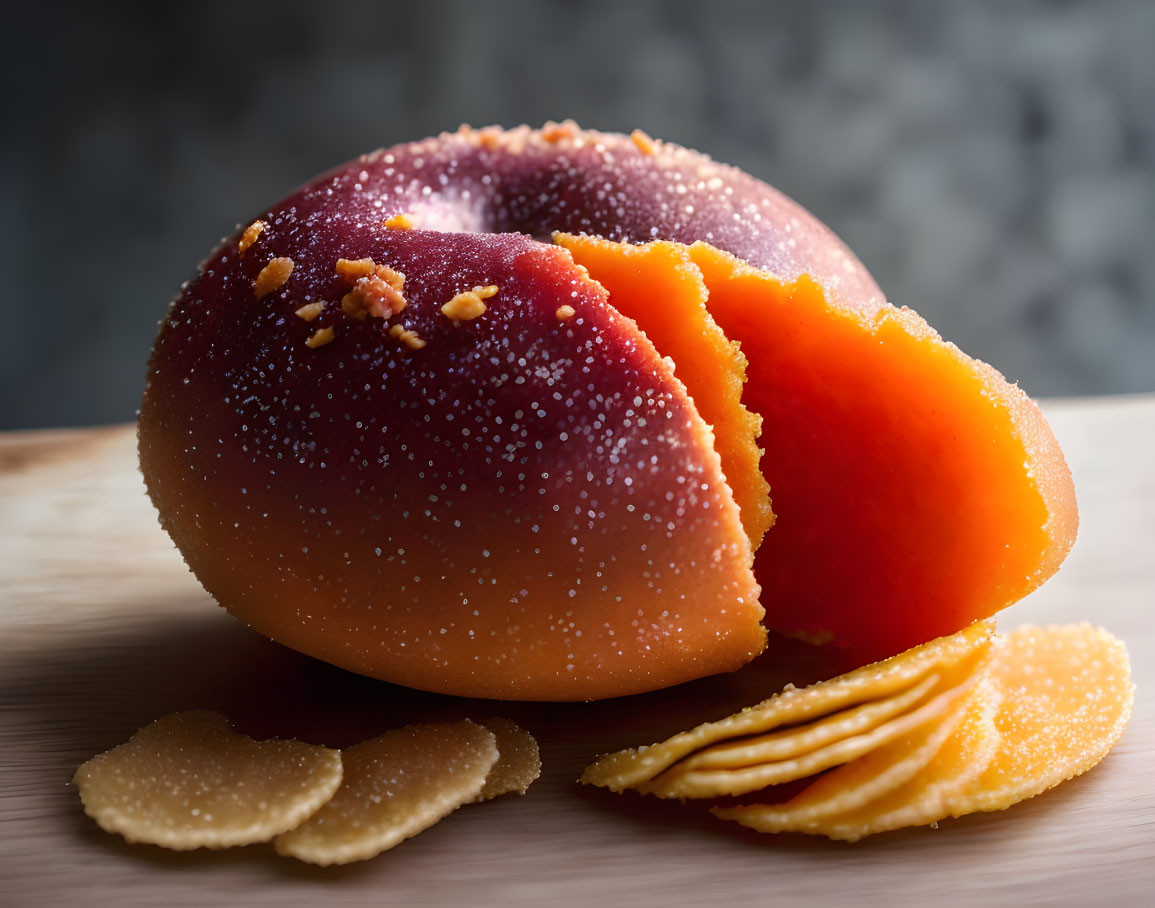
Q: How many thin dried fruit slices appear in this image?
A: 9